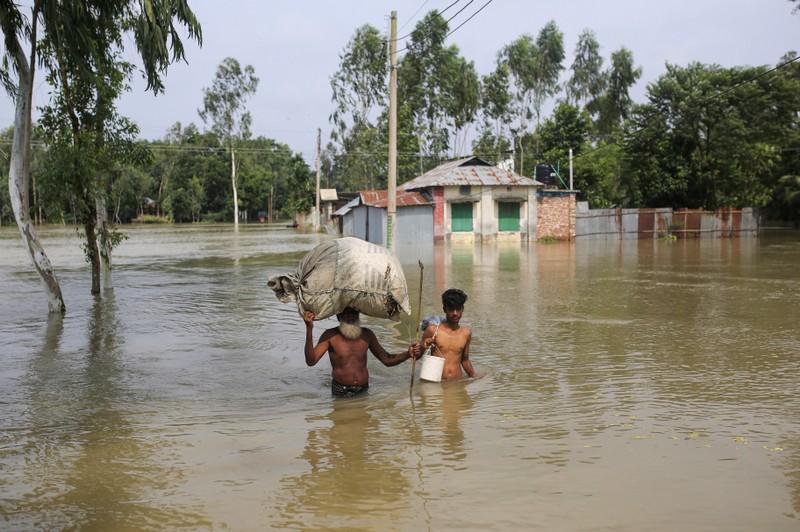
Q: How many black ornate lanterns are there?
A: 0